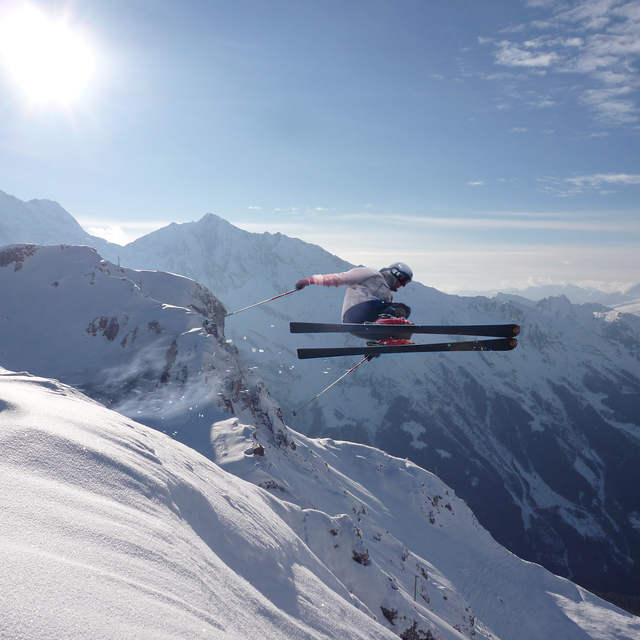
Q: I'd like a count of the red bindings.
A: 2